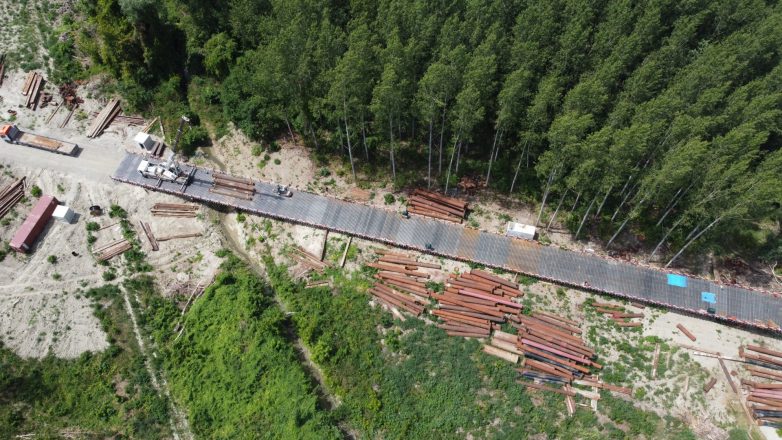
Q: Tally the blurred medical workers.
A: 0